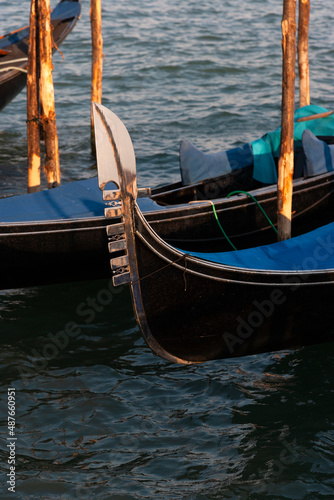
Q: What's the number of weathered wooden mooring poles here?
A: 5